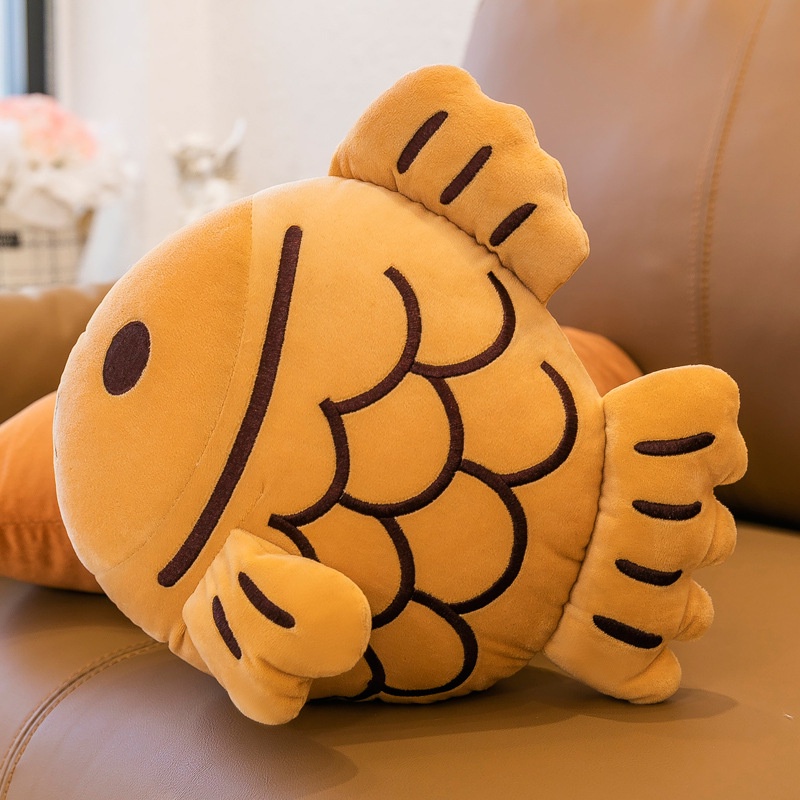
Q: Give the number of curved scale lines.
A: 10